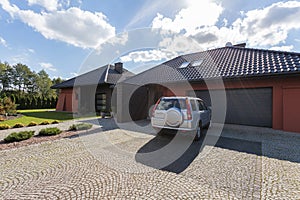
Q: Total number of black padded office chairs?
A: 0